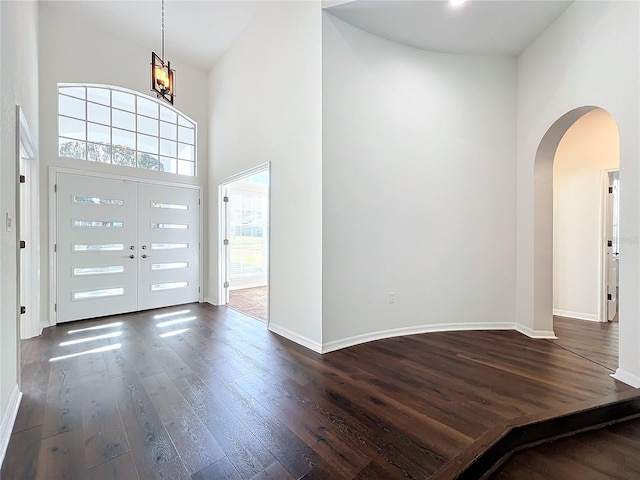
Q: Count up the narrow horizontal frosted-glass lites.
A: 10